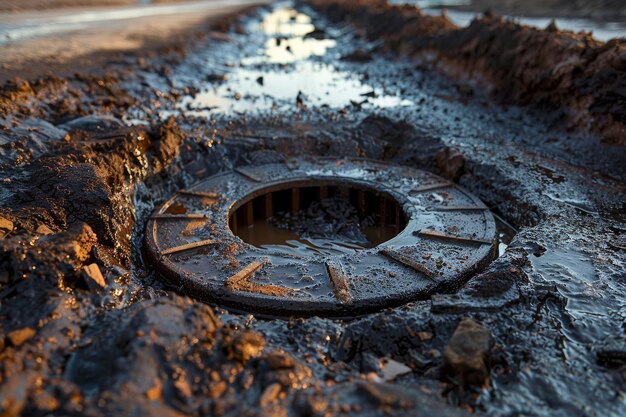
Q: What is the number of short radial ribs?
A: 10